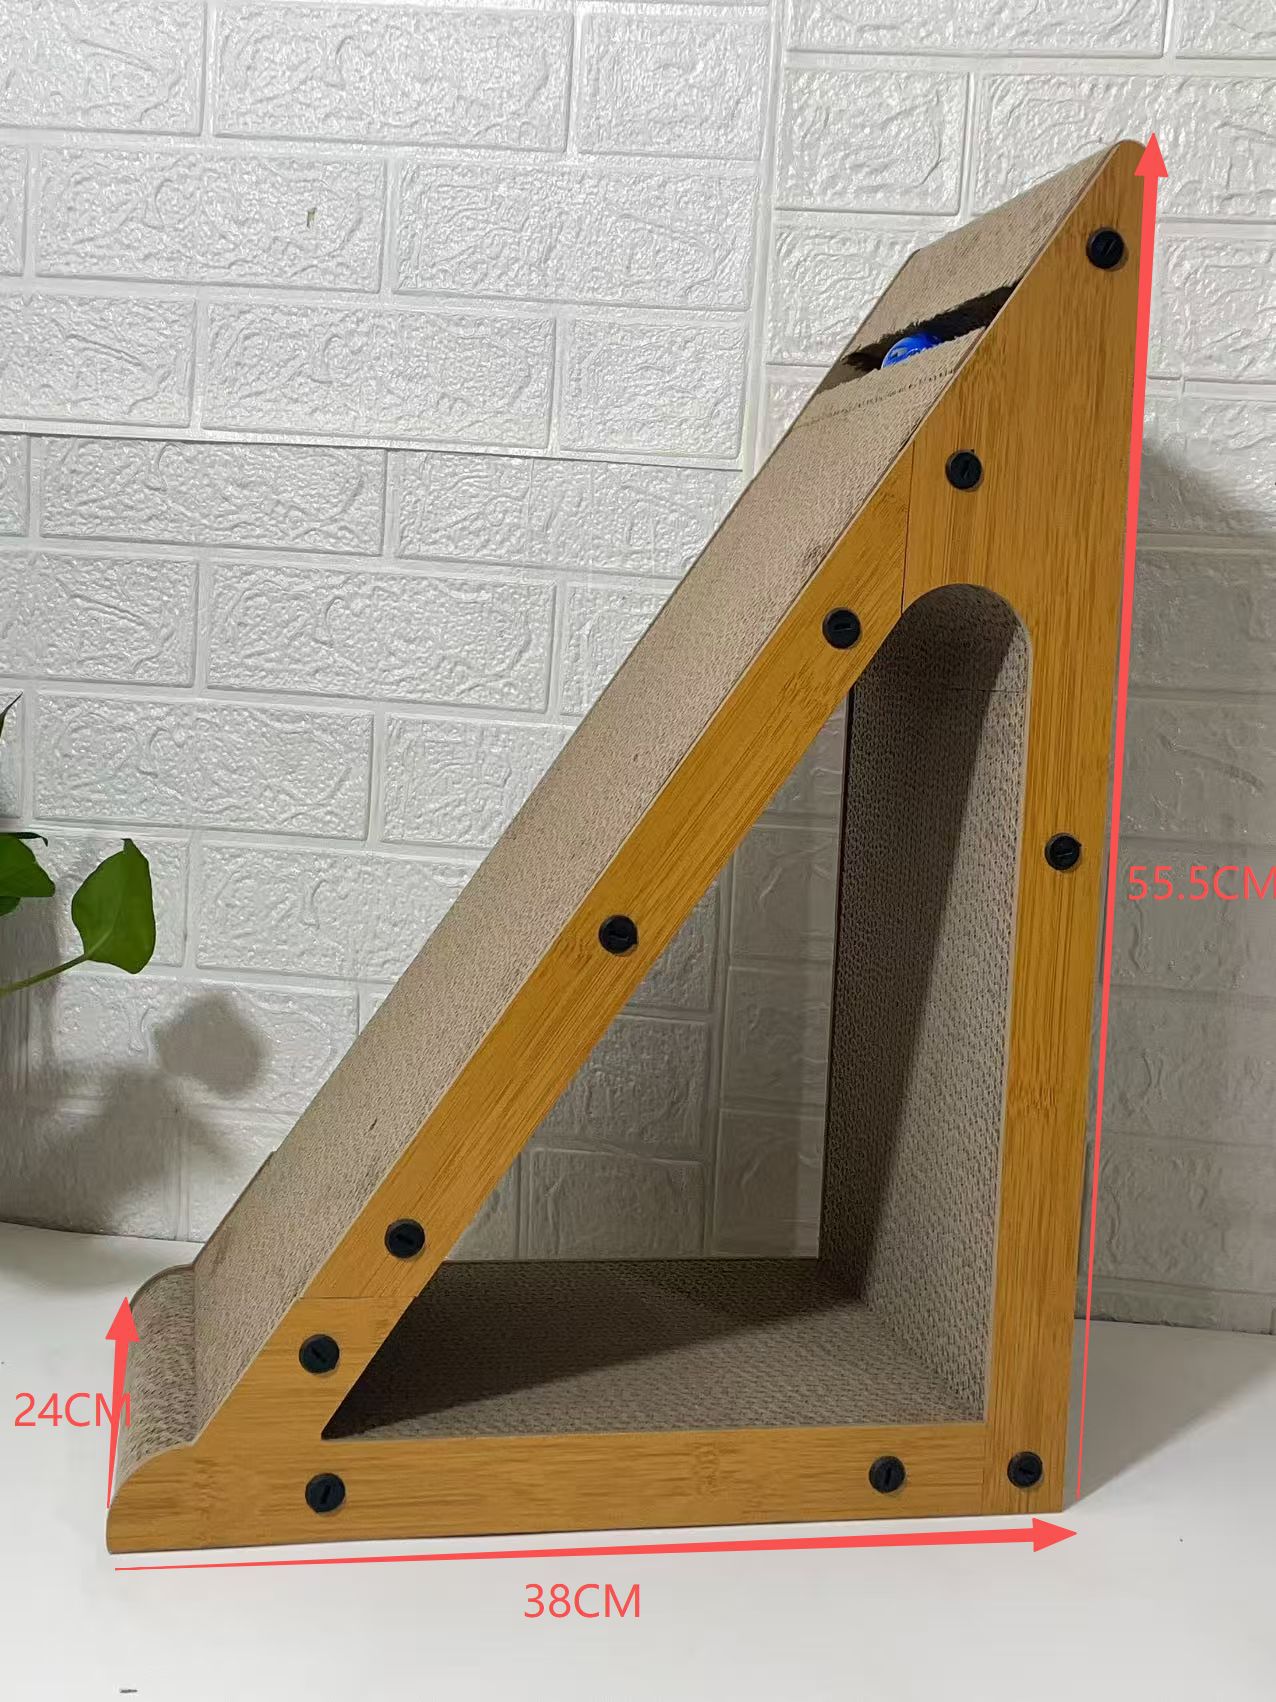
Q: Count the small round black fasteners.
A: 10